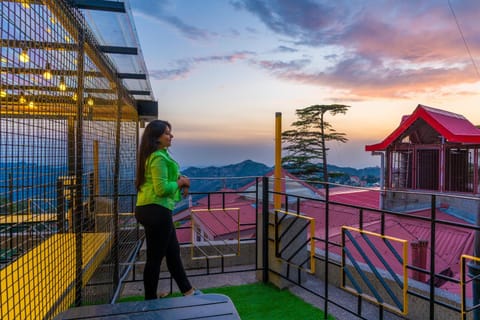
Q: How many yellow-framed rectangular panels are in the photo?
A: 4